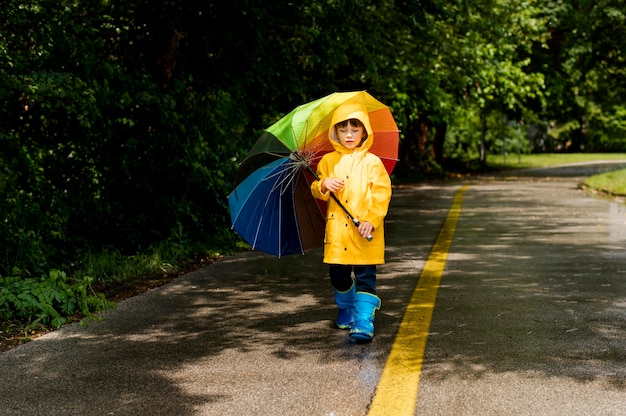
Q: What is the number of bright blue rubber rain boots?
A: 2